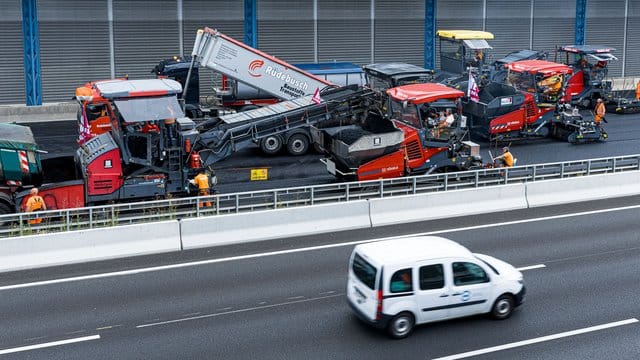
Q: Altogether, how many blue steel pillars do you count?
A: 4